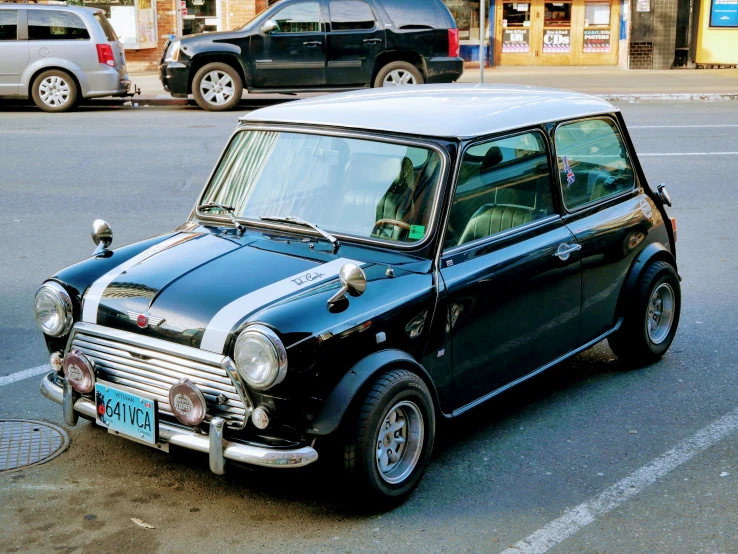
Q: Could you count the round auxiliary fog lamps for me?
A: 2